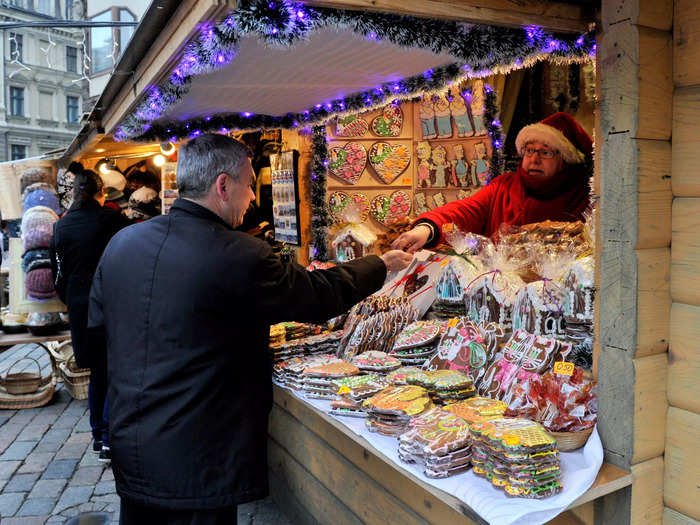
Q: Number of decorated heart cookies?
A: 6